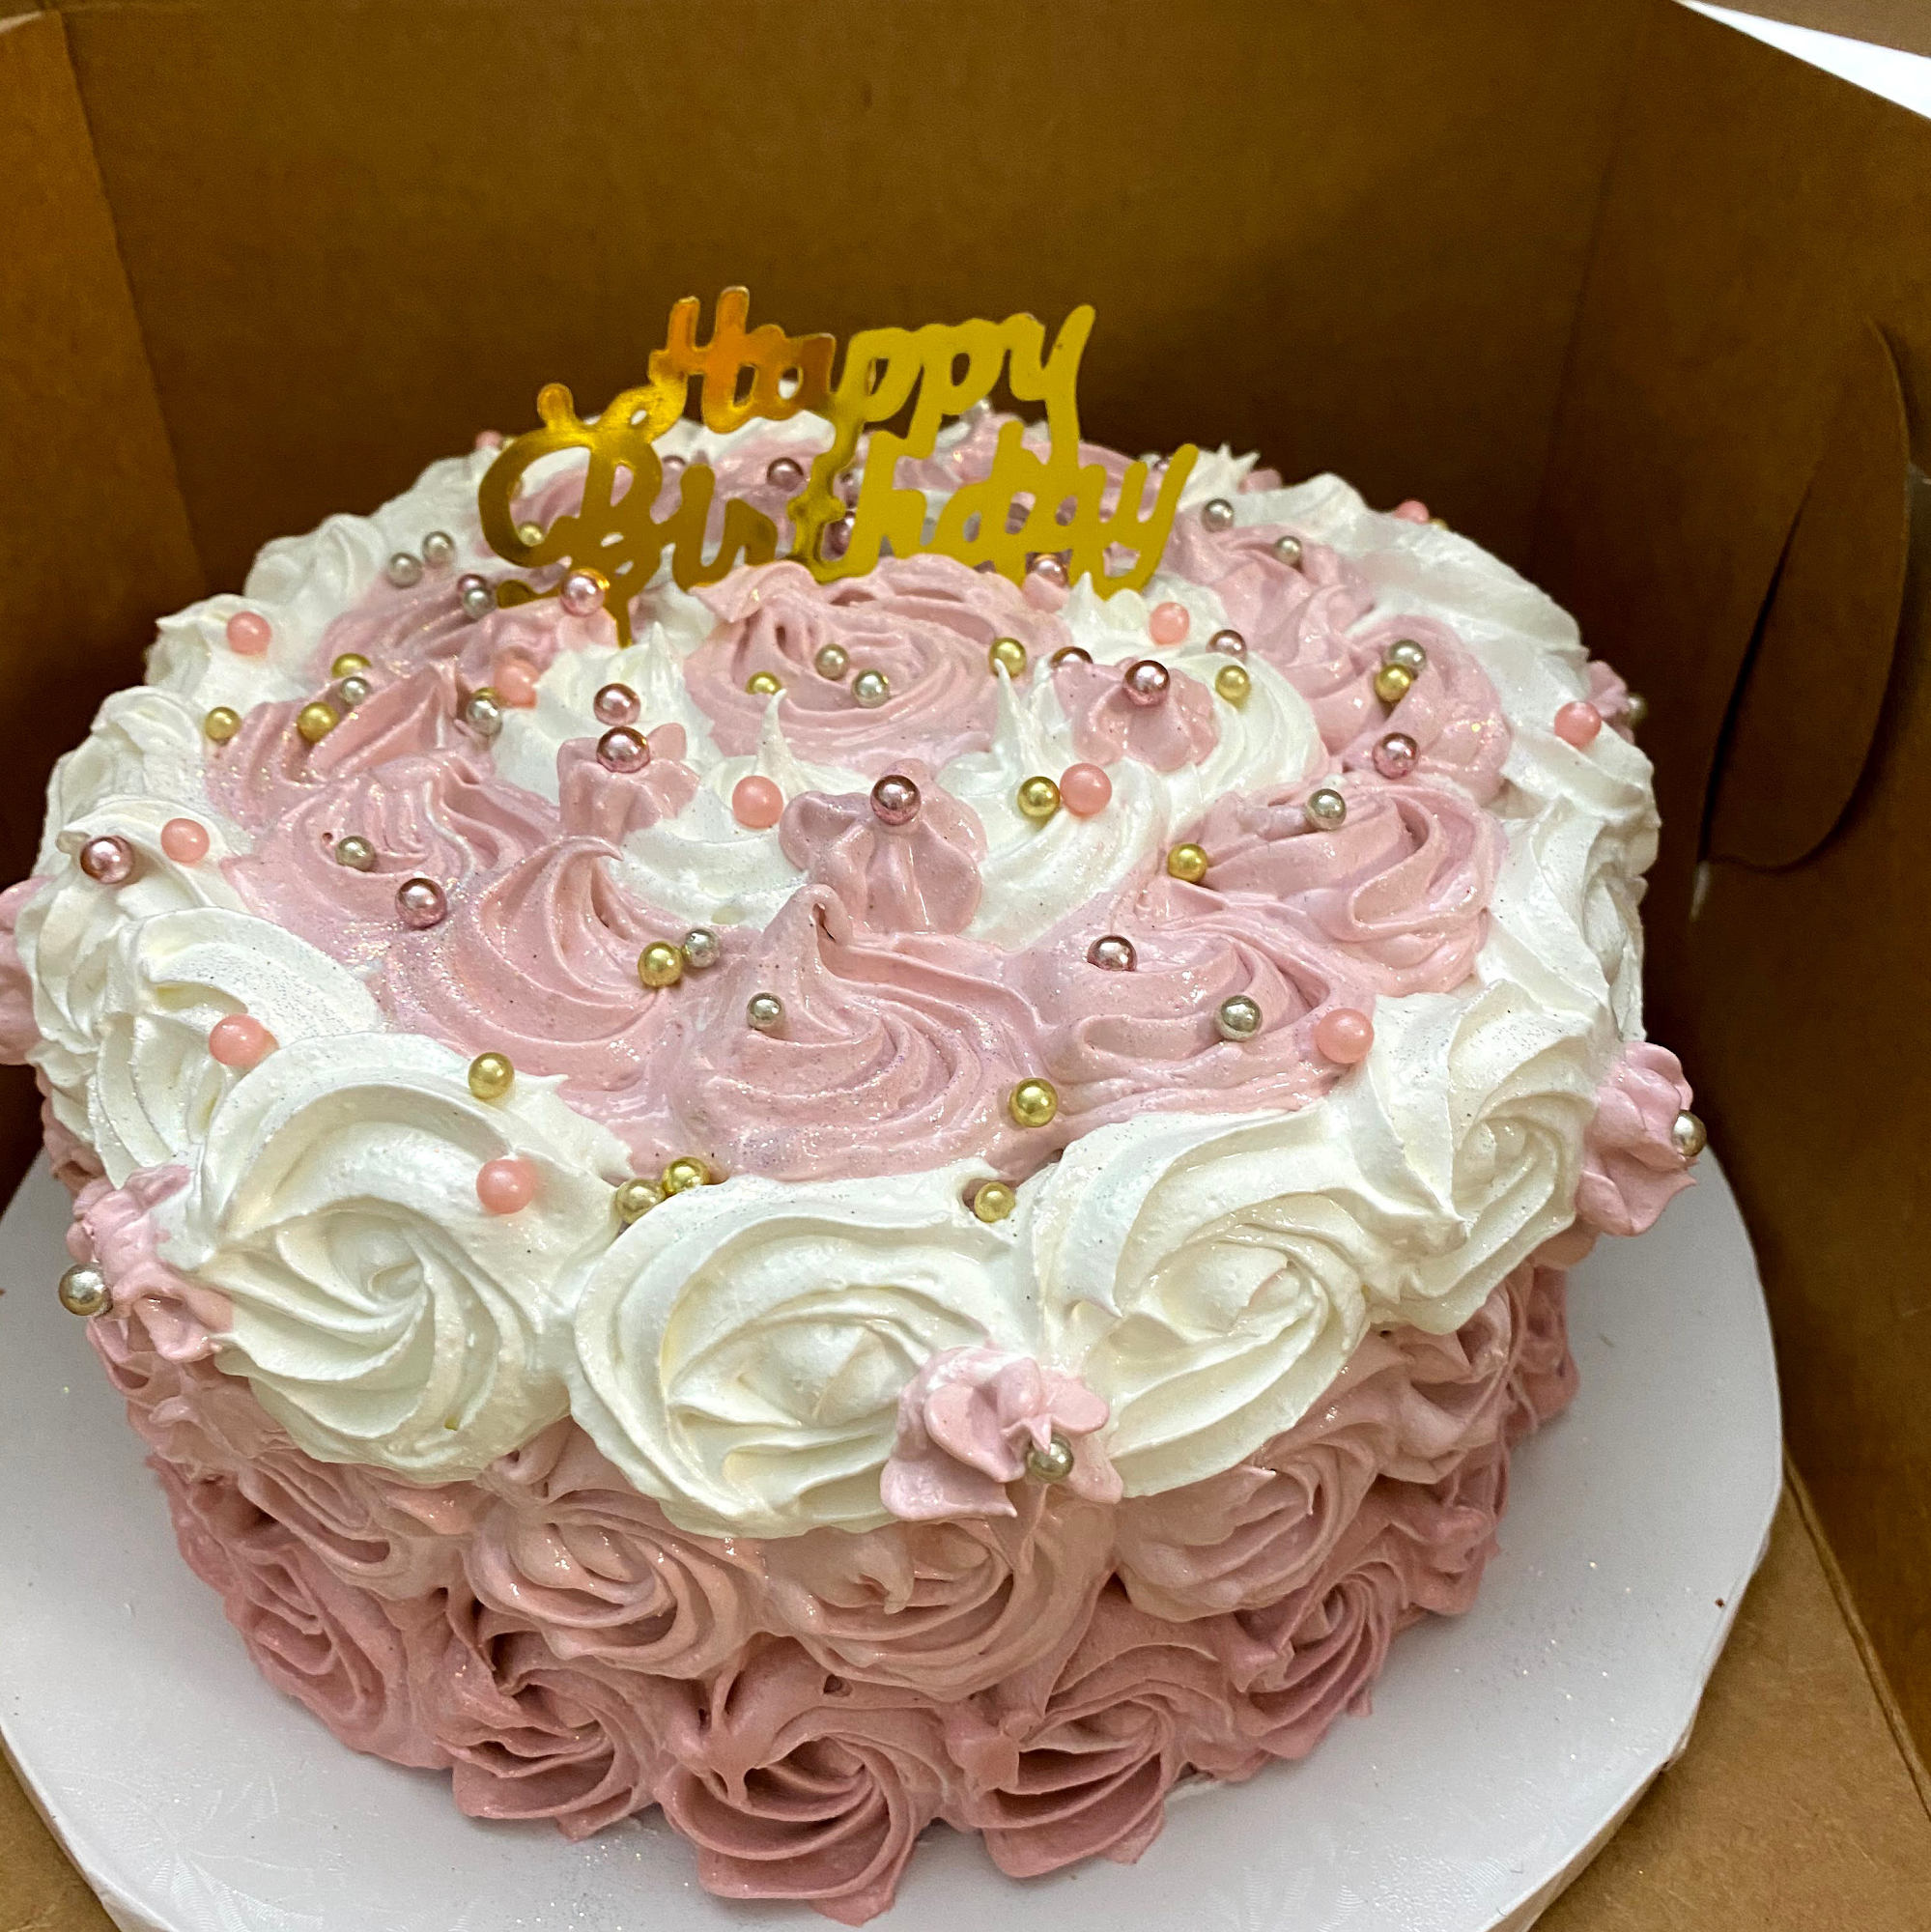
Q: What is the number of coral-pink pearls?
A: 12